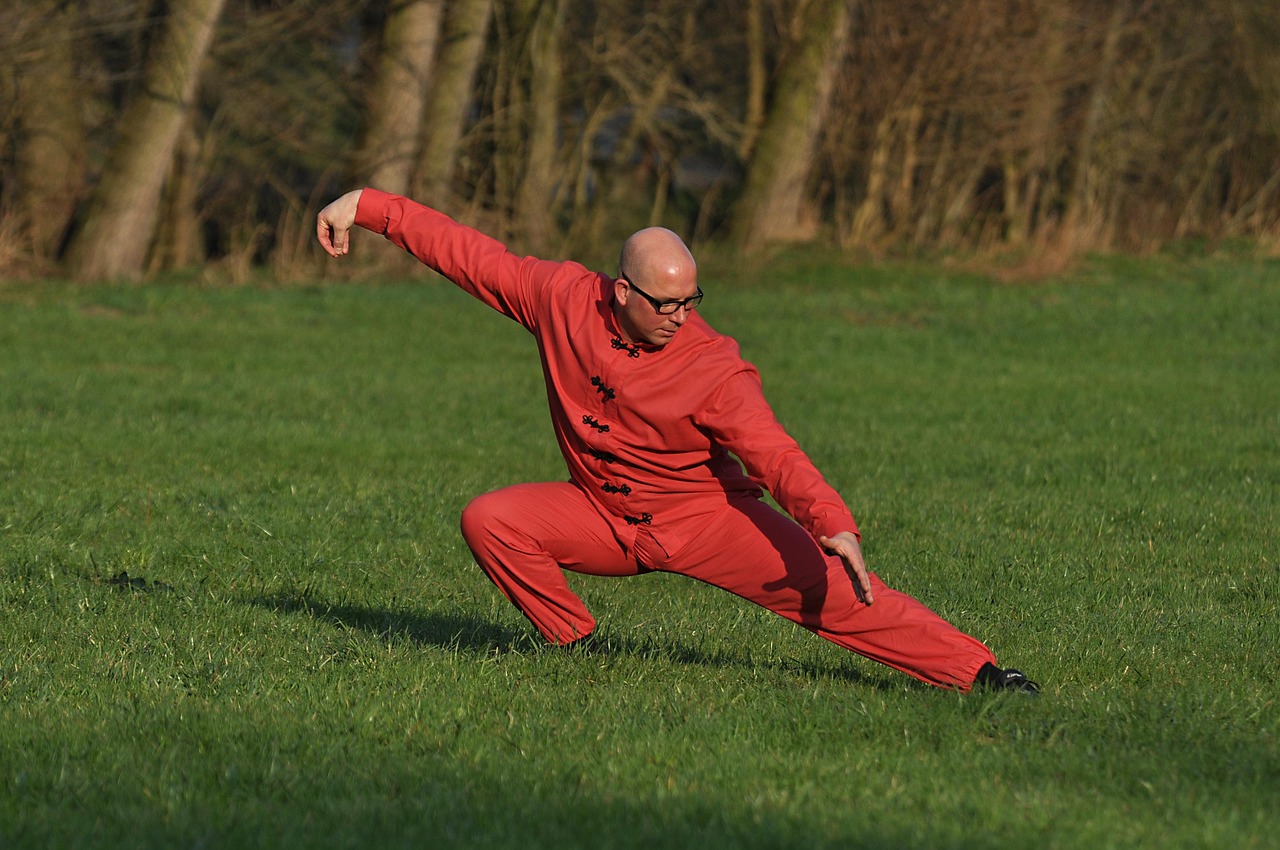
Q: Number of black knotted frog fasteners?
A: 6